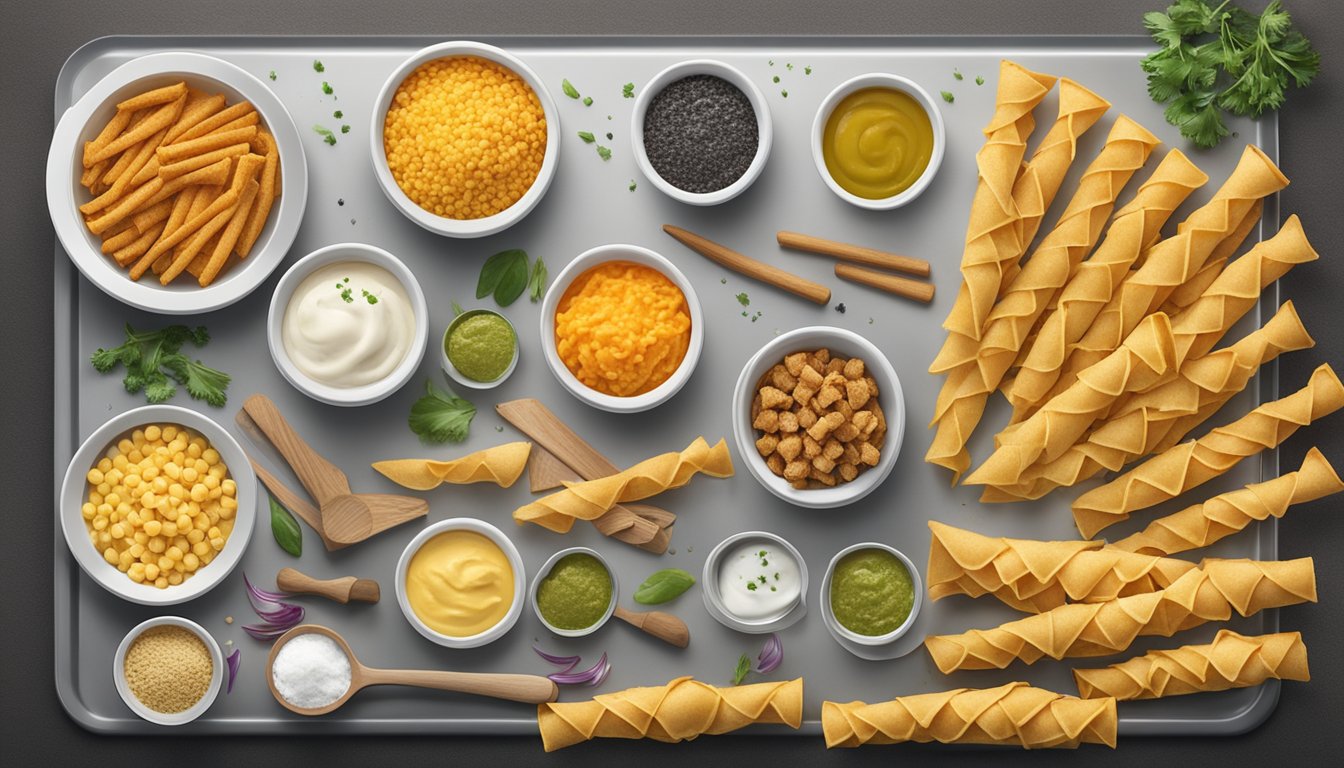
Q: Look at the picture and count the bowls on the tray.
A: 14